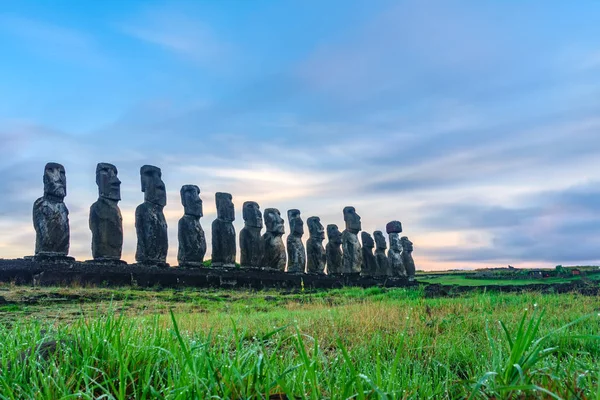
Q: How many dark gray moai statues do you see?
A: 15